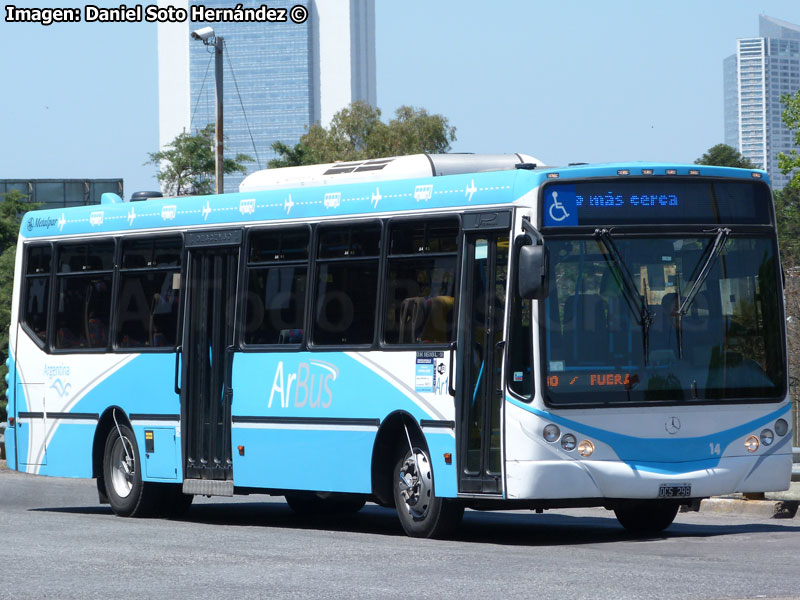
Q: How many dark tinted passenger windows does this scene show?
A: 6